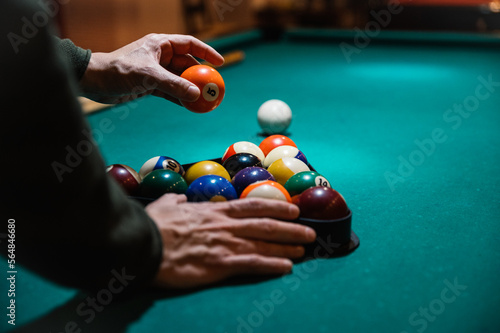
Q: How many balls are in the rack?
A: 14